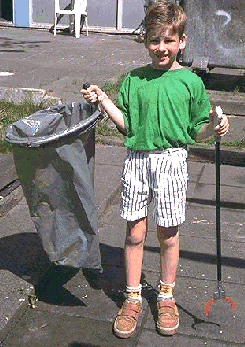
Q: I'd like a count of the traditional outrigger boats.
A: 0